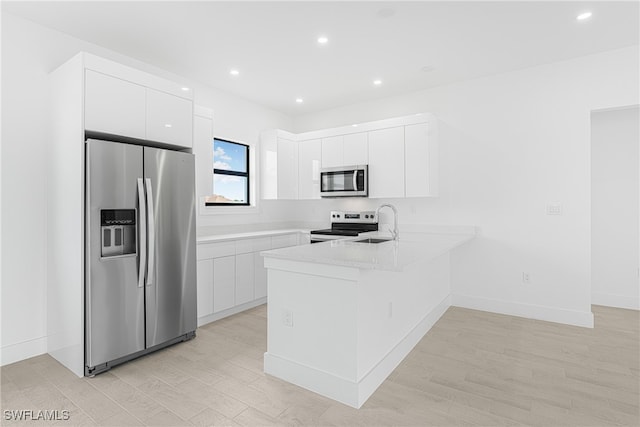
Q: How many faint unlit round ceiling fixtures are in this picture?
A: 2